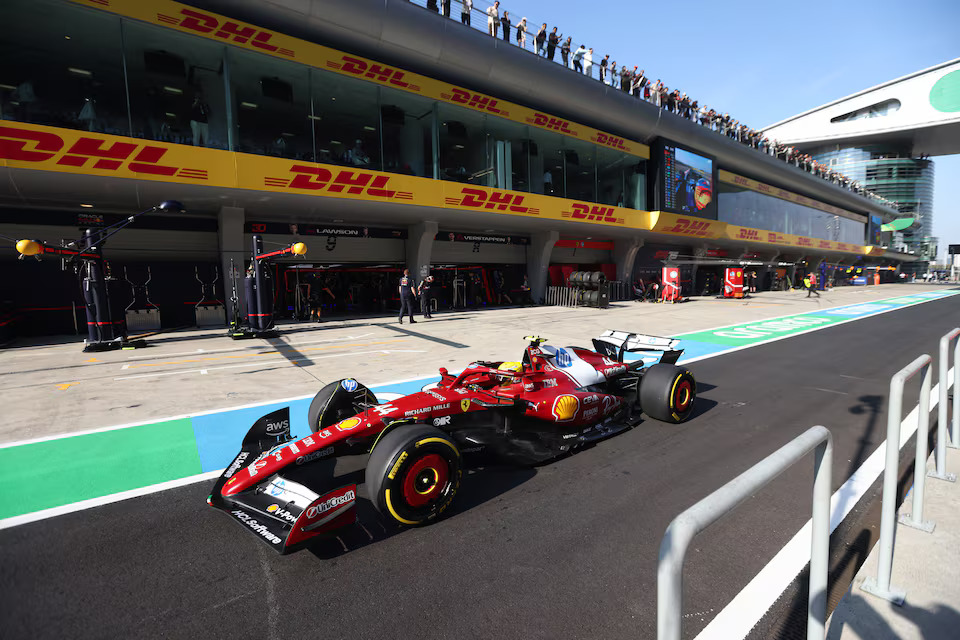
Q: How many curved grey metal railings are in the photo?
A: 3